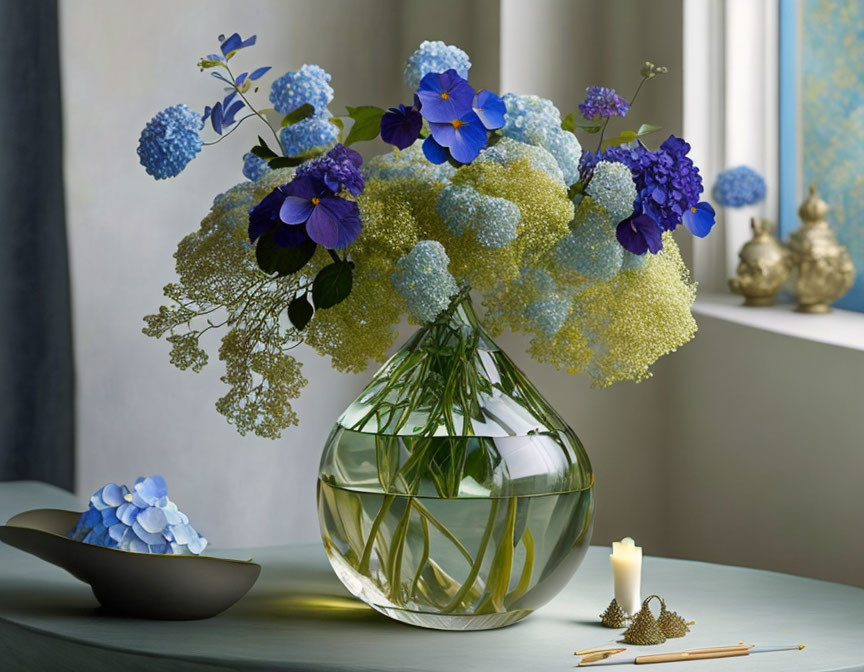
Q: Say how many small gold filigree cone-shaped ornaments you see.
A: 3